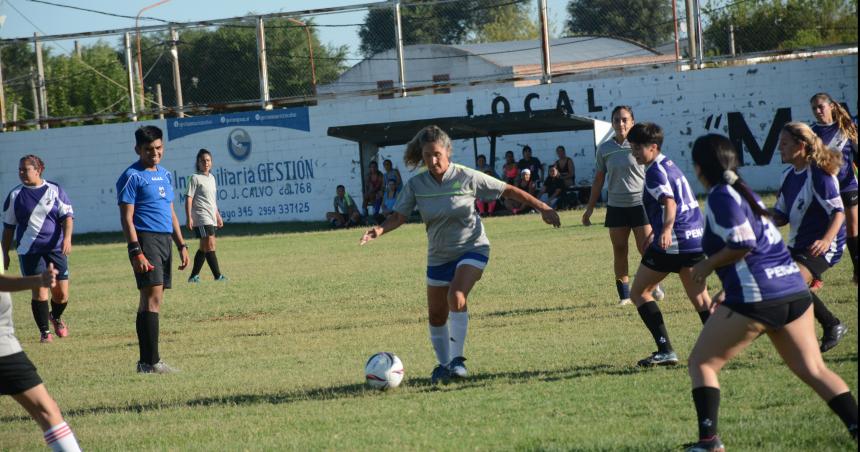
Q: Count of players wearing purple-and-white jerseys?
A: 5